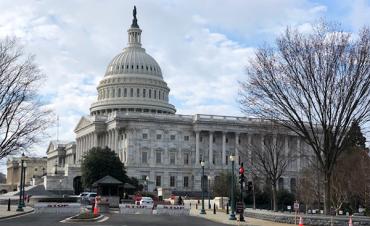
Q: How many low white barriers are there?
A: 3